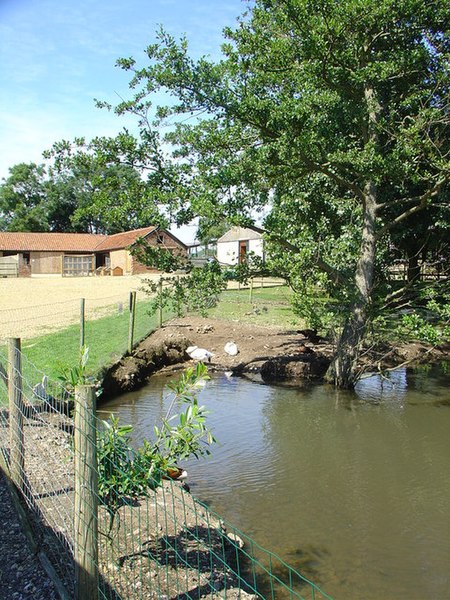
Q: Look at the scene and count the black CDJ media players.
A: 0